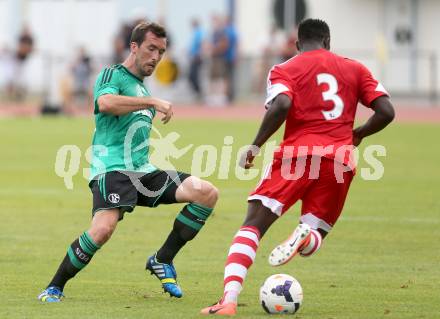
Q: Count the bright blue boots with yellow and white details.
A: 2